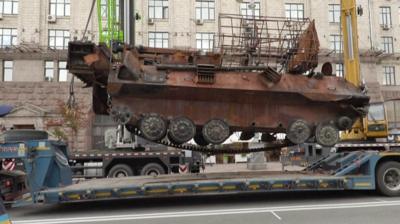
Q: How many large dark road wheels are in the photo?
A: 5